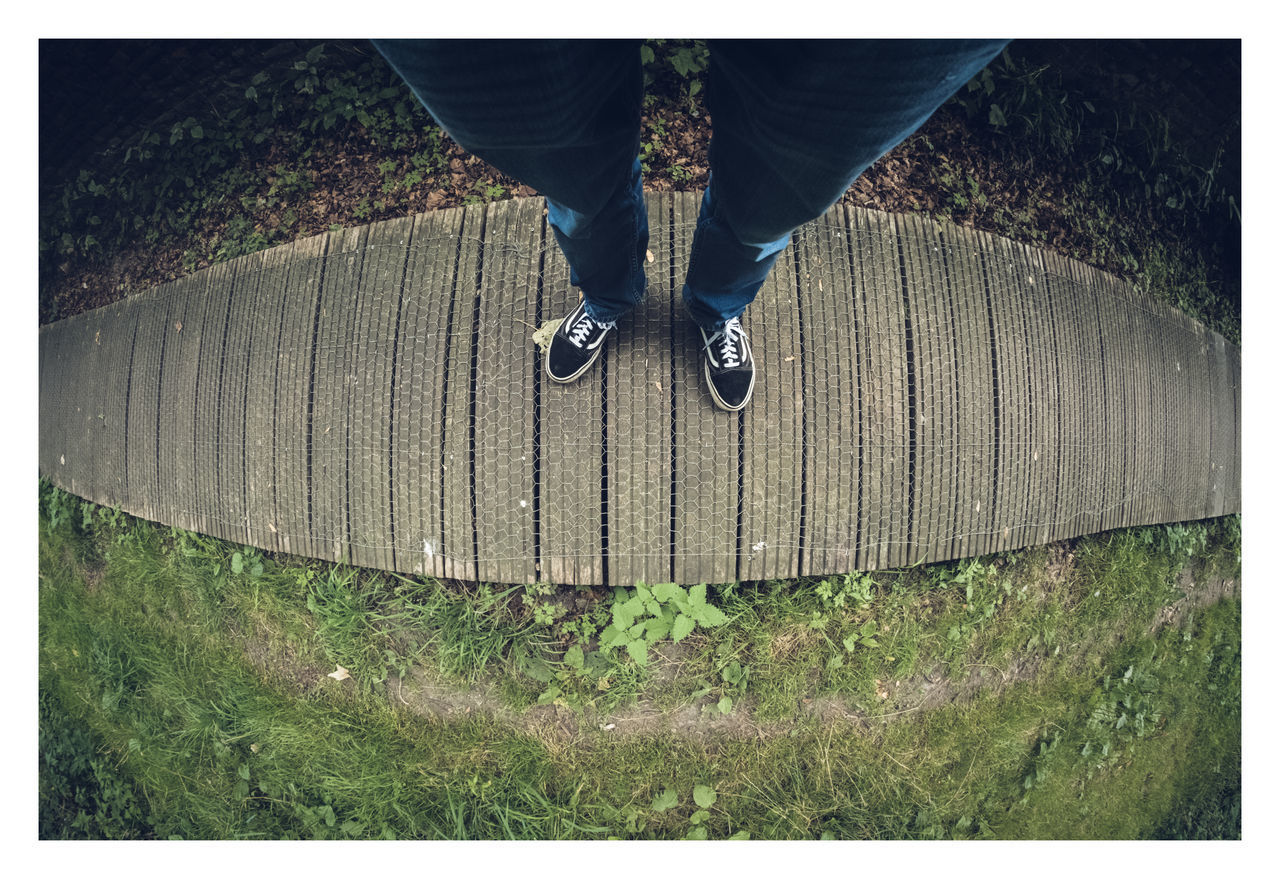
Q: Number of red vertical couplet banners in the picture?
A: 0